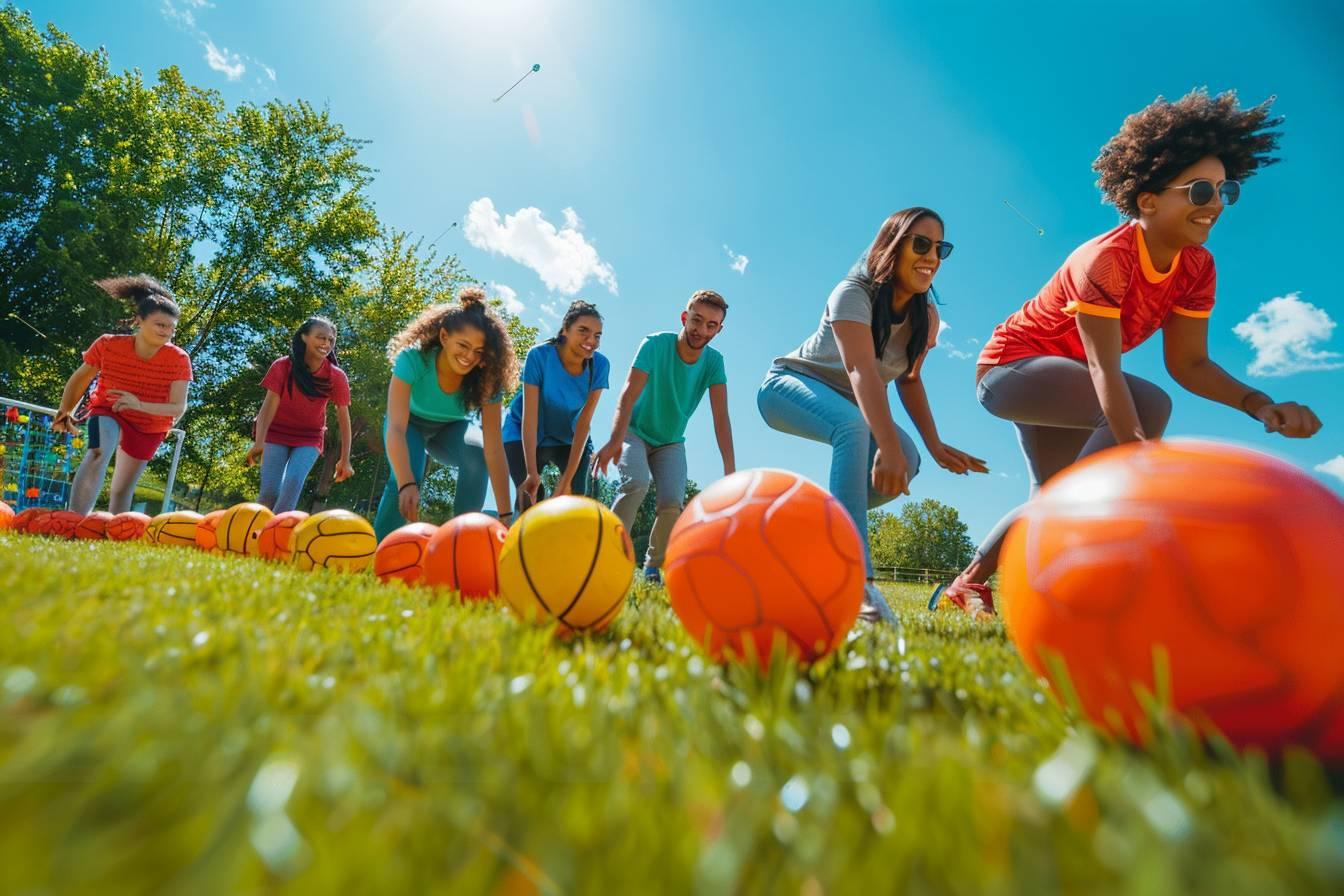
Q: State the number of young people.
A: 7